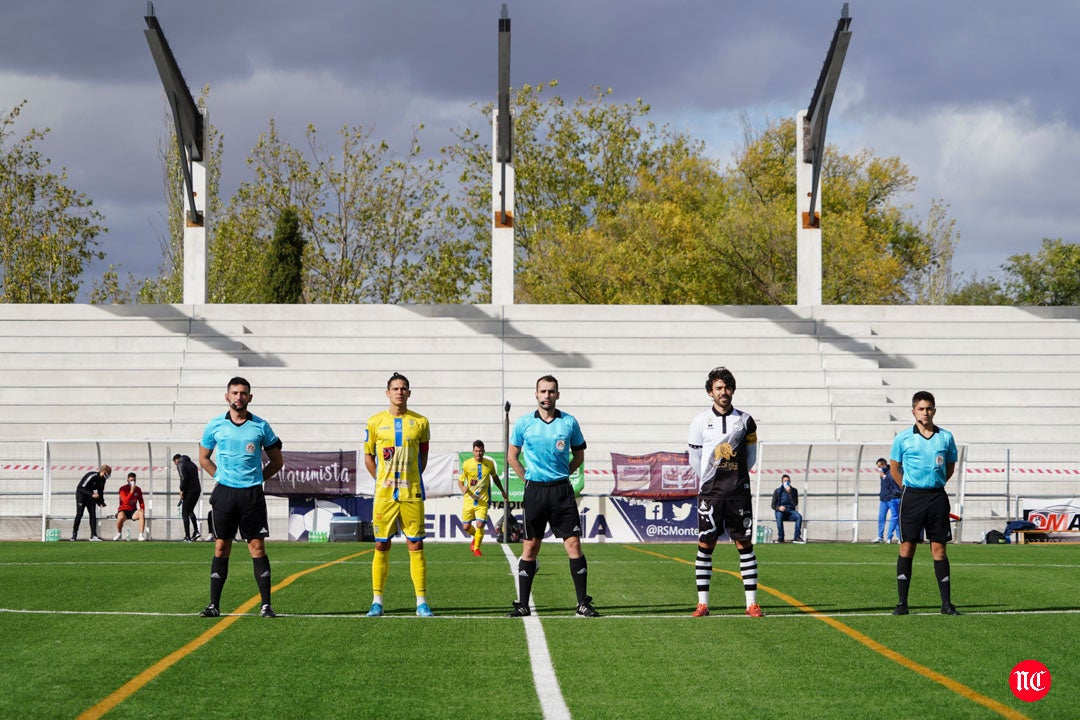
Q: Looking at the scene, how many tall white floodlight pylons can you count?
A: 3